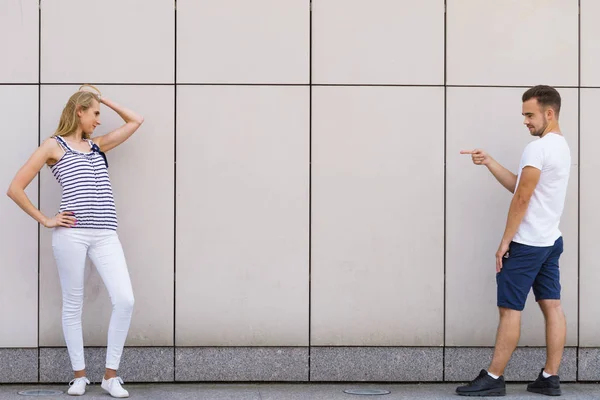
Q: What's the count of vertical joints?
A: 5